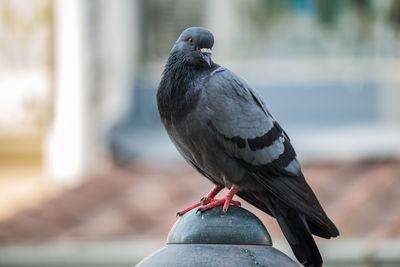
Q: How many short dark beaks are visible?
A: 1